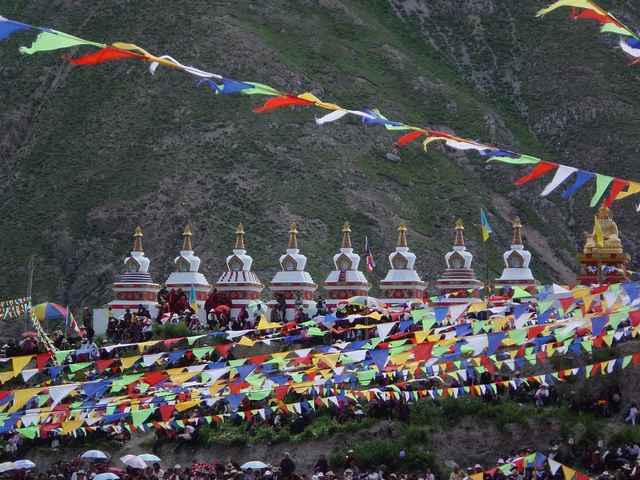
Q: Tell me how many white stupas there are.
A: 8